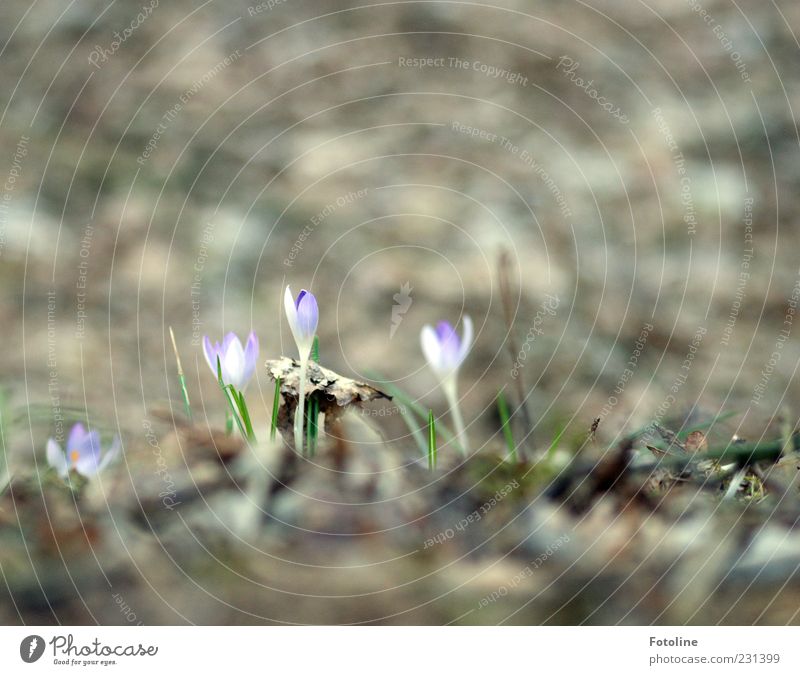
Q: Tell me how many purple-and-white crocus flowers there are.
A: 4